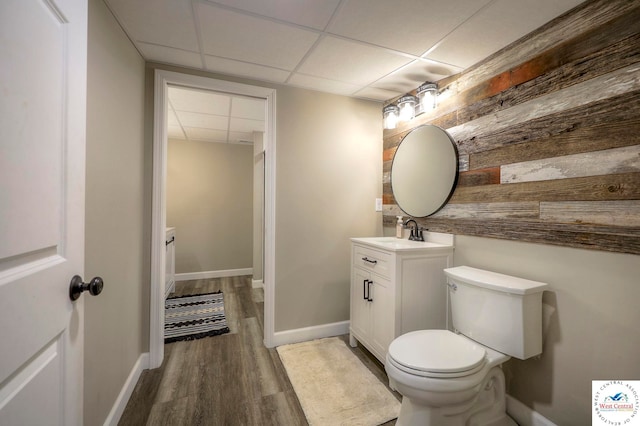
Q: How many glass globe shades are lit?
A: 3